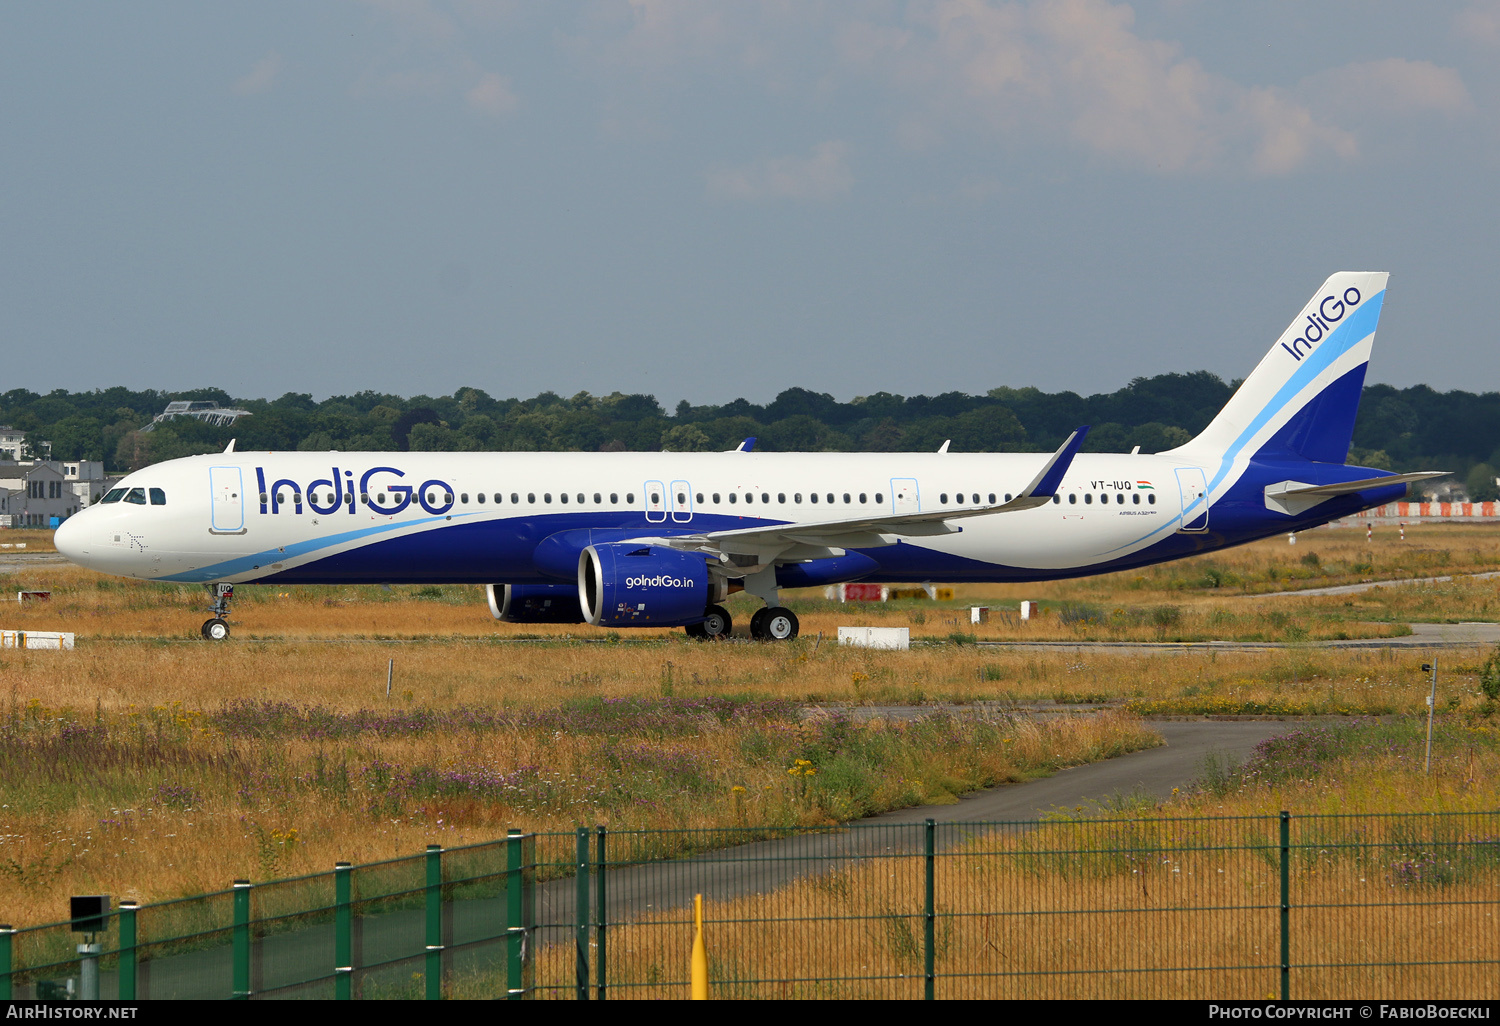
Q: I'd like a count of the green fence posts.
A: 10